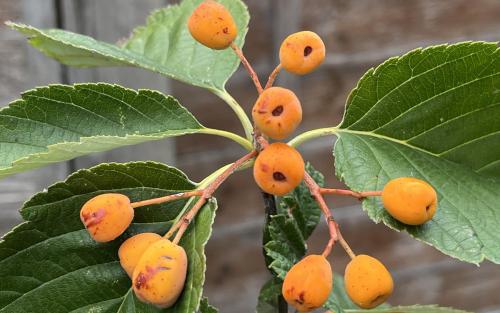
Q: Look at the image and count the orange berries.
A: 10